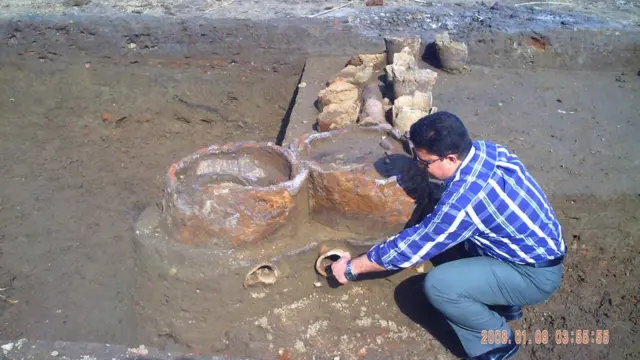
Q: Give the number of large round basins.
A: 2